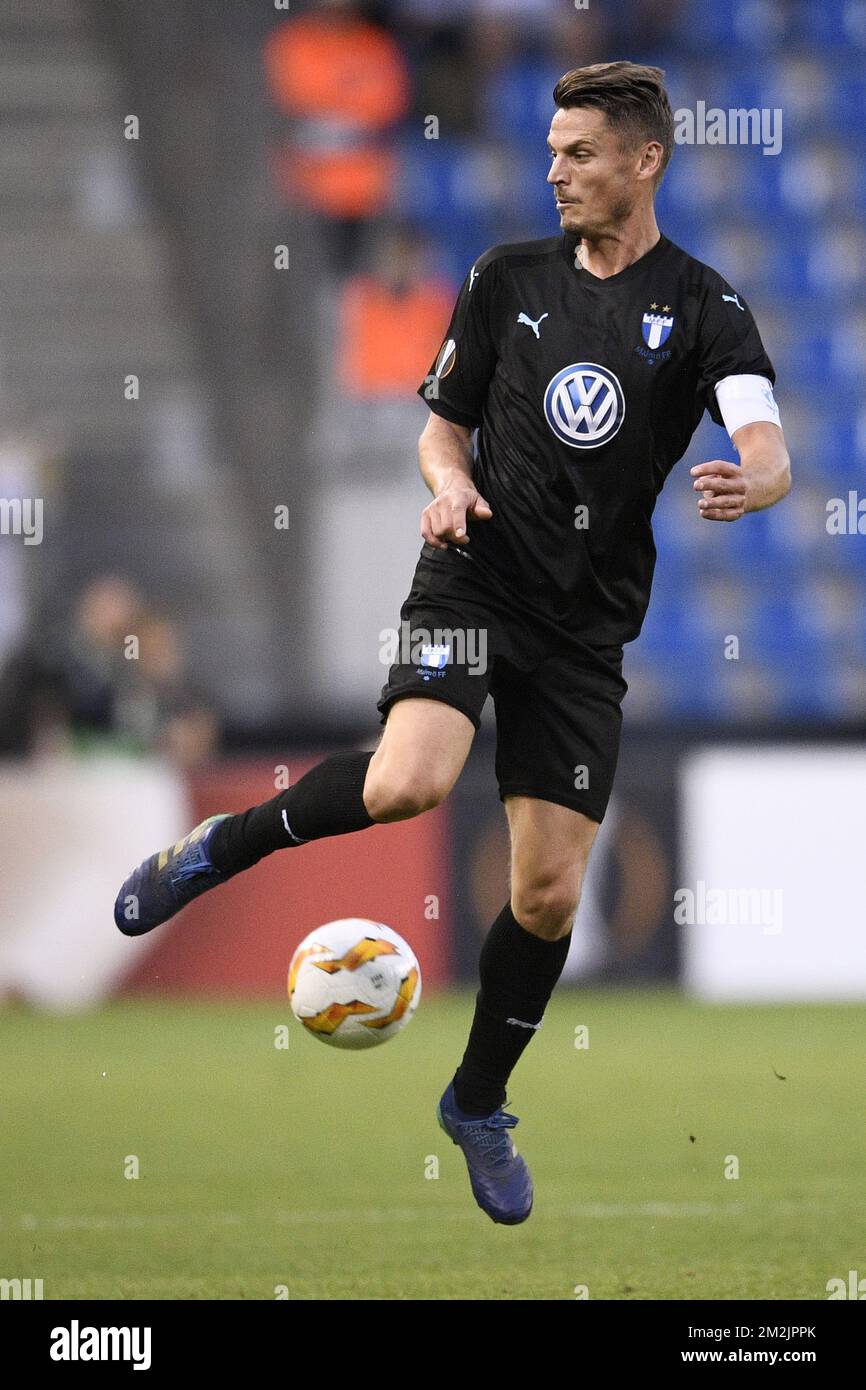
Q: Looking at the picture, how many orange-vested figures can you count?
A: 2